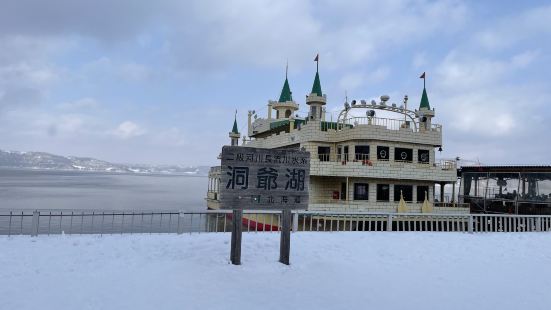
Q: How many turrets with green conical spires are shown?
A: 4